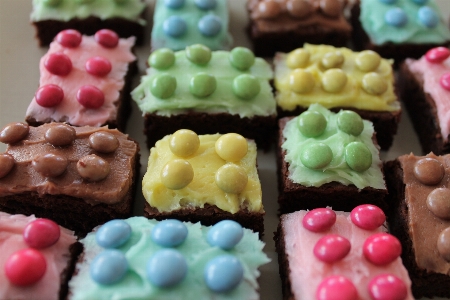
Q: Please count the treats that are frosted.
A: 15